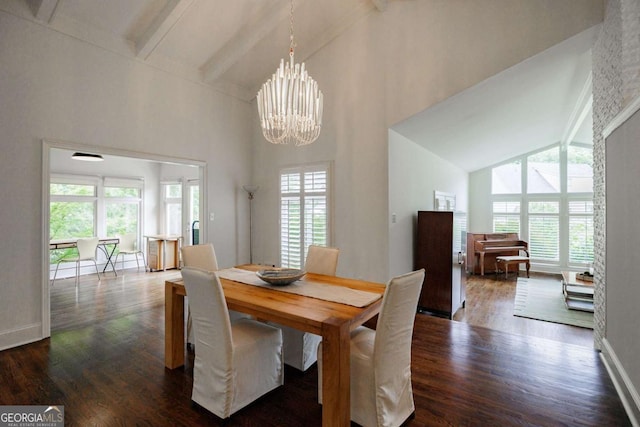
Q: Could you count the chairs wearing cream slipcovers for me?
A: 4